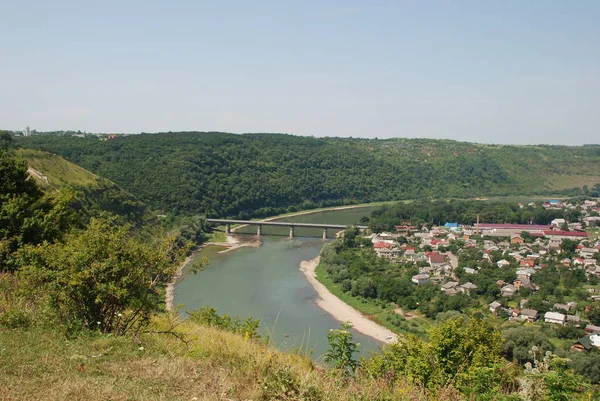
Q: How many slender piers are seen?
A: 4